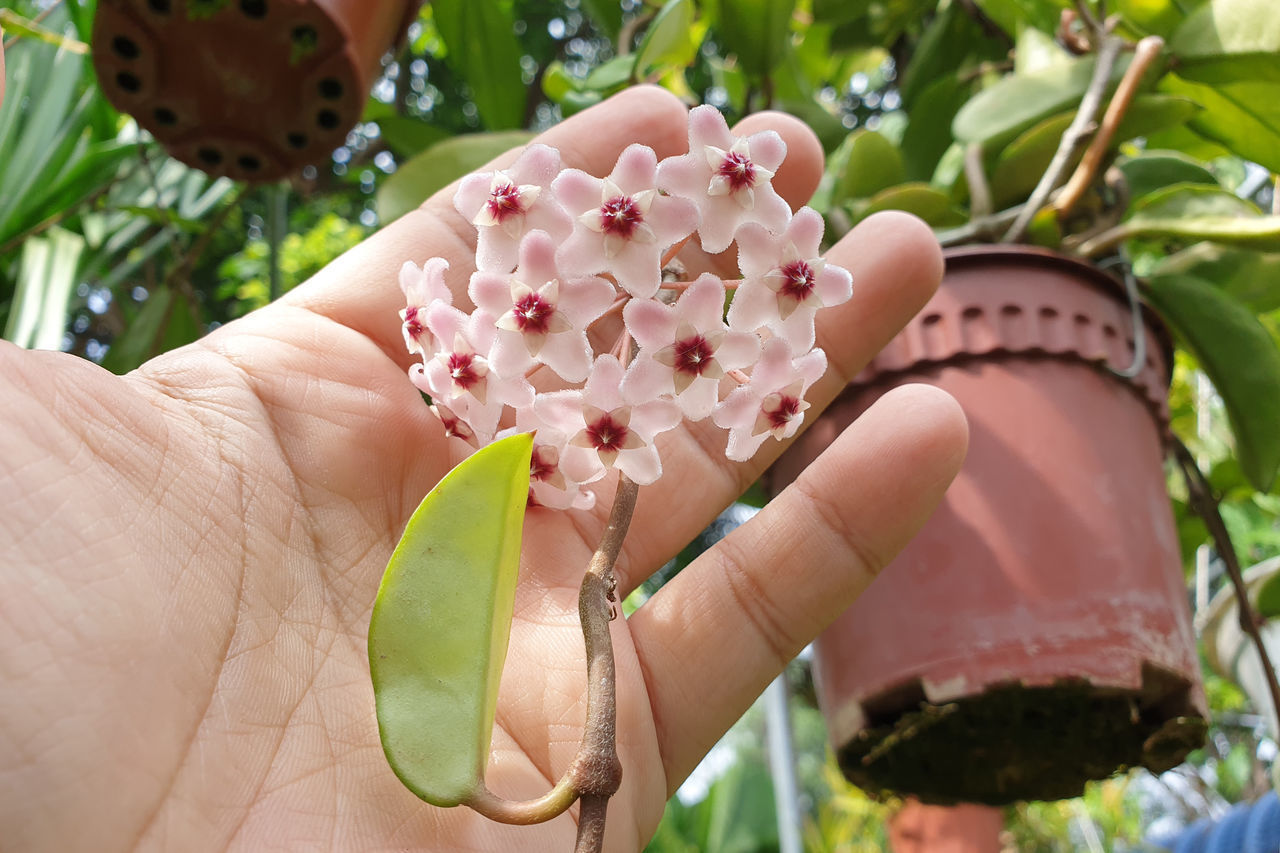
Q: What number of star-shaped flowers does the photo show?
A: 12